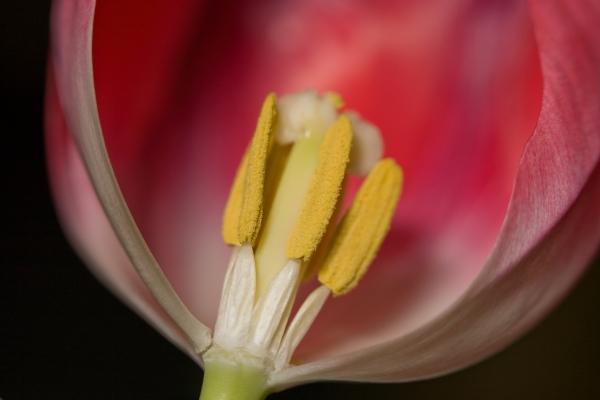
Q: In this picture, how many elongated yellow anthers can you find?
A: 3